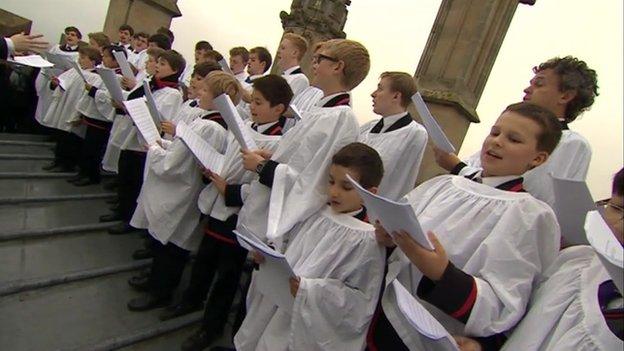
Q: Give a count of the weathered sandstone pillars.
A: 3